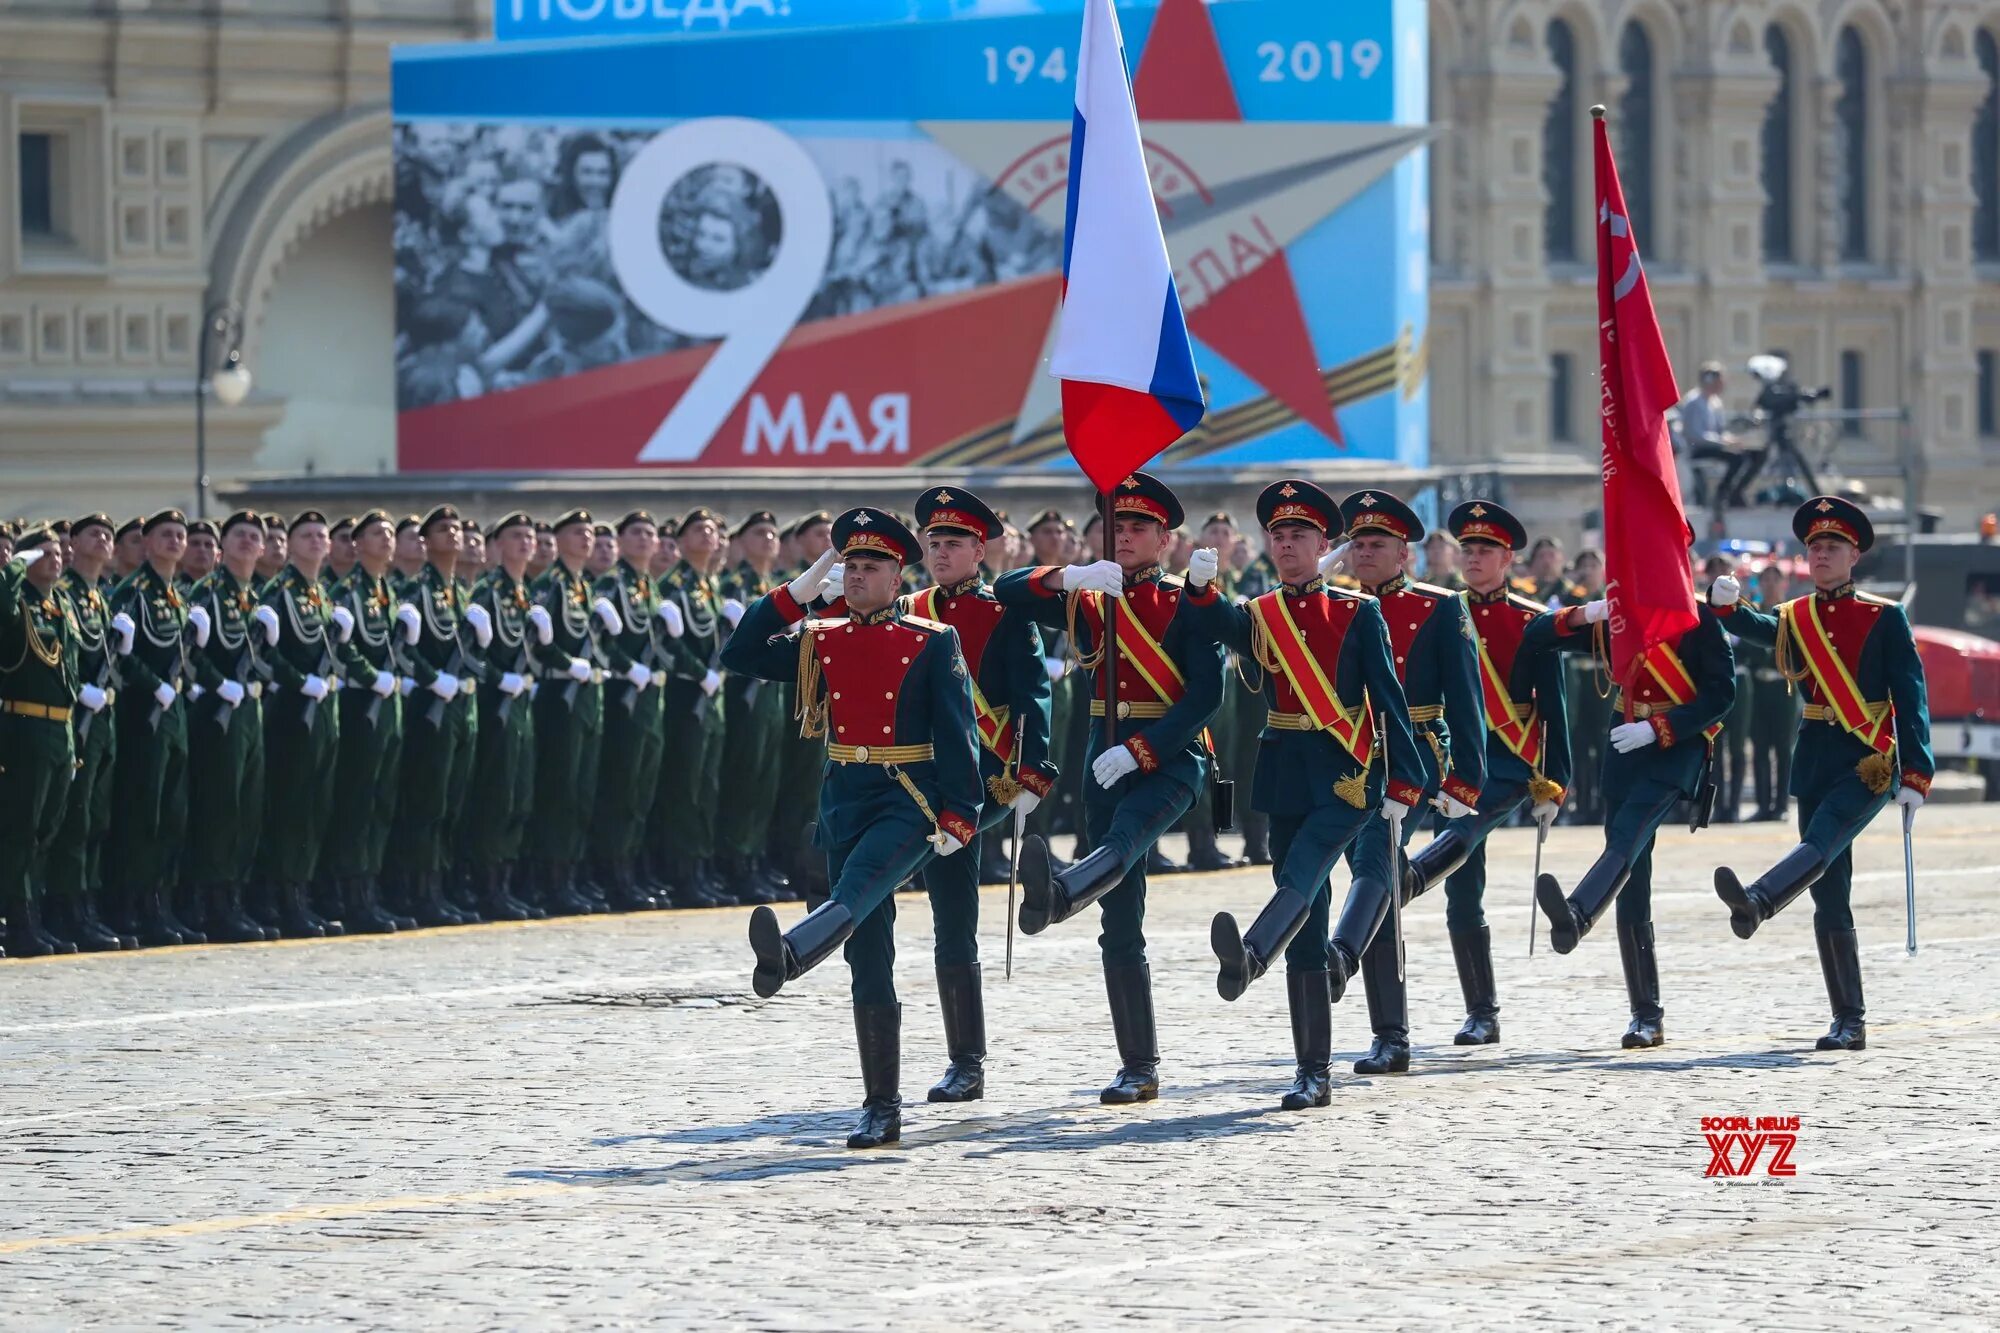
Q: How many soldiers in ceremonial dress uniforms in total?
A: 8